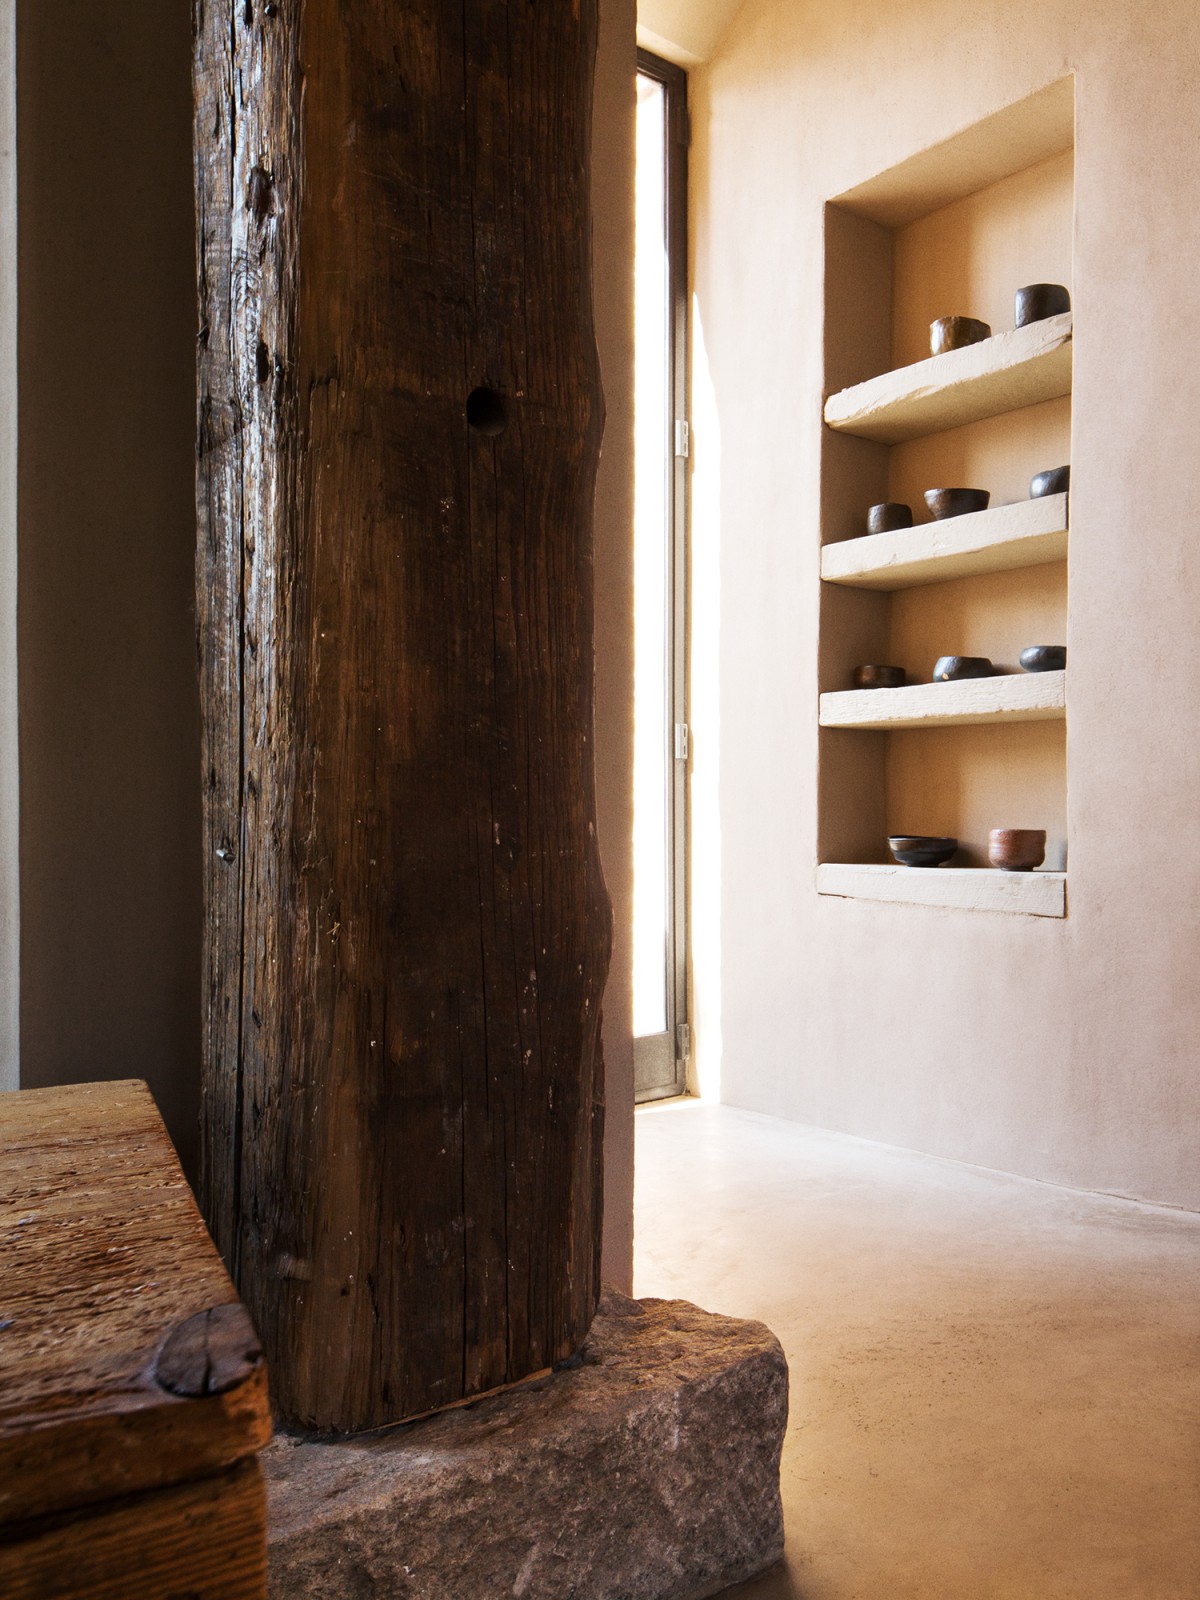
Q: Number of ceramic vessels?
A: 10